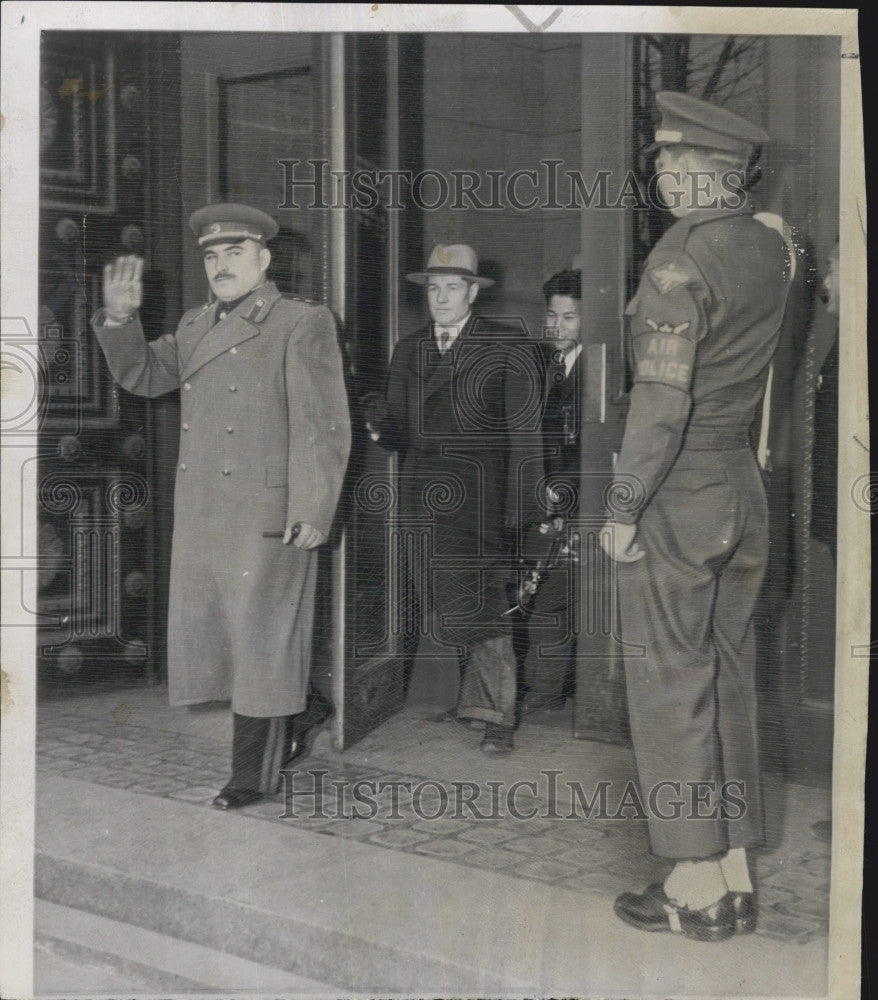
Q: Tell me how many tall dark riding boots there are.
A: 0